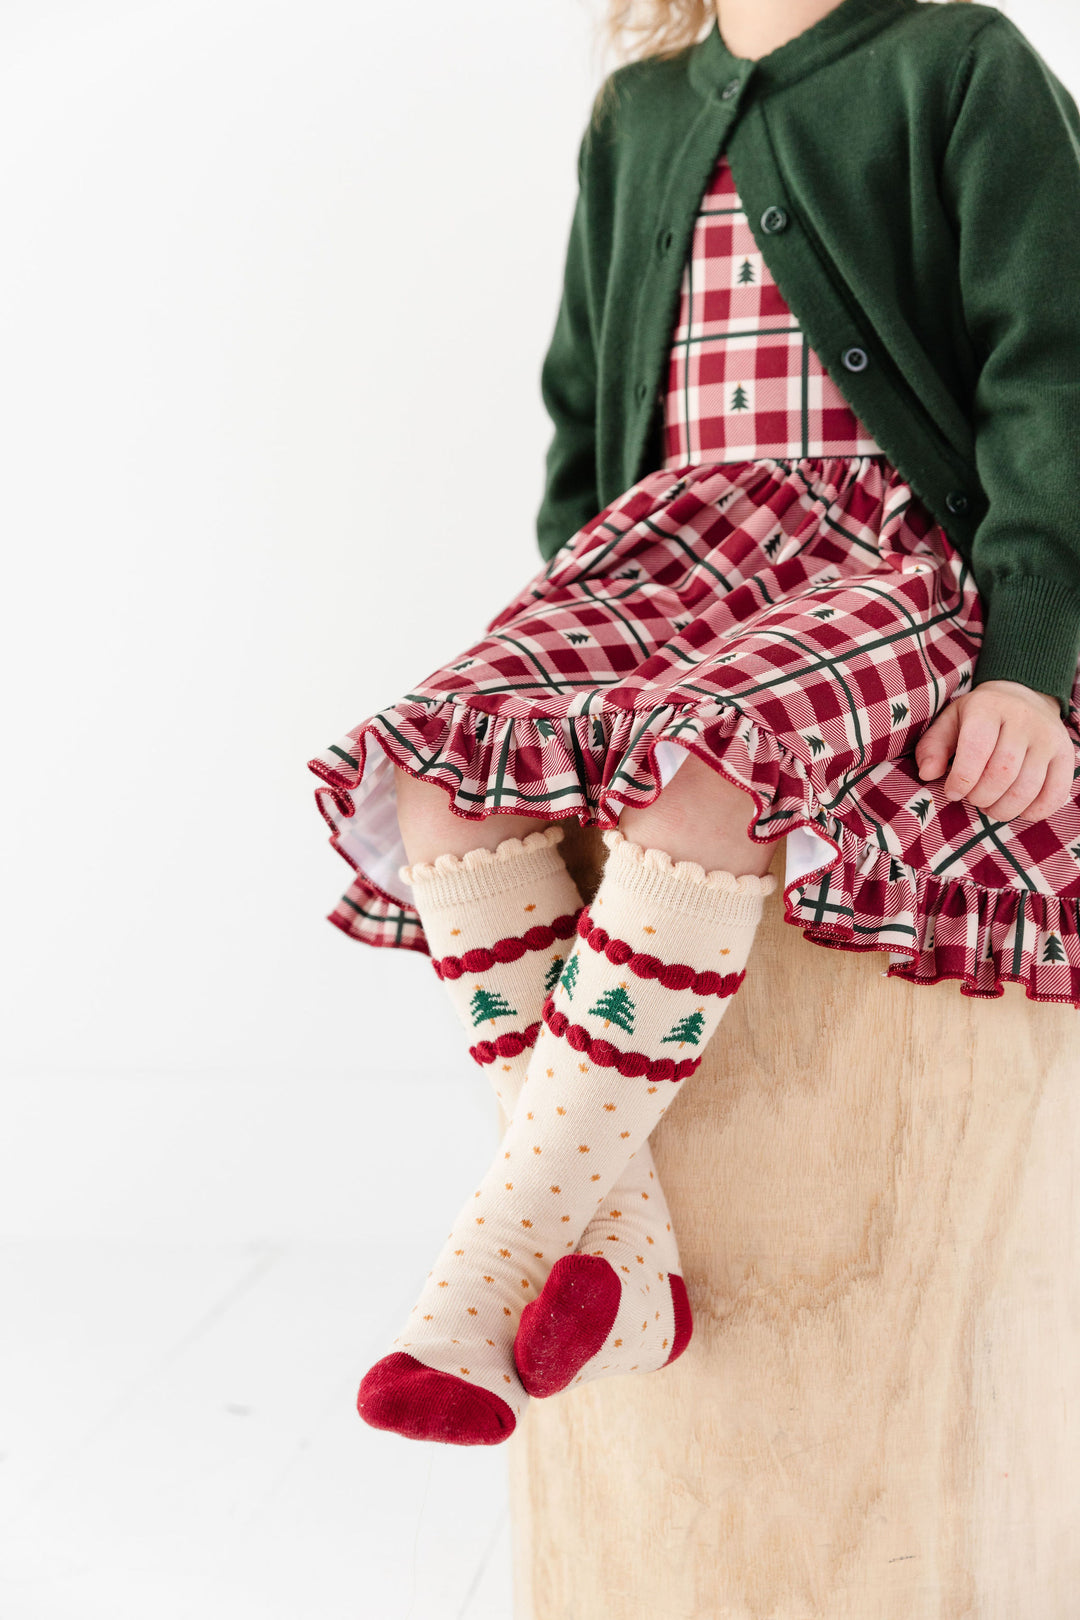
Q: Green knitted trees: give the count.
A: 5